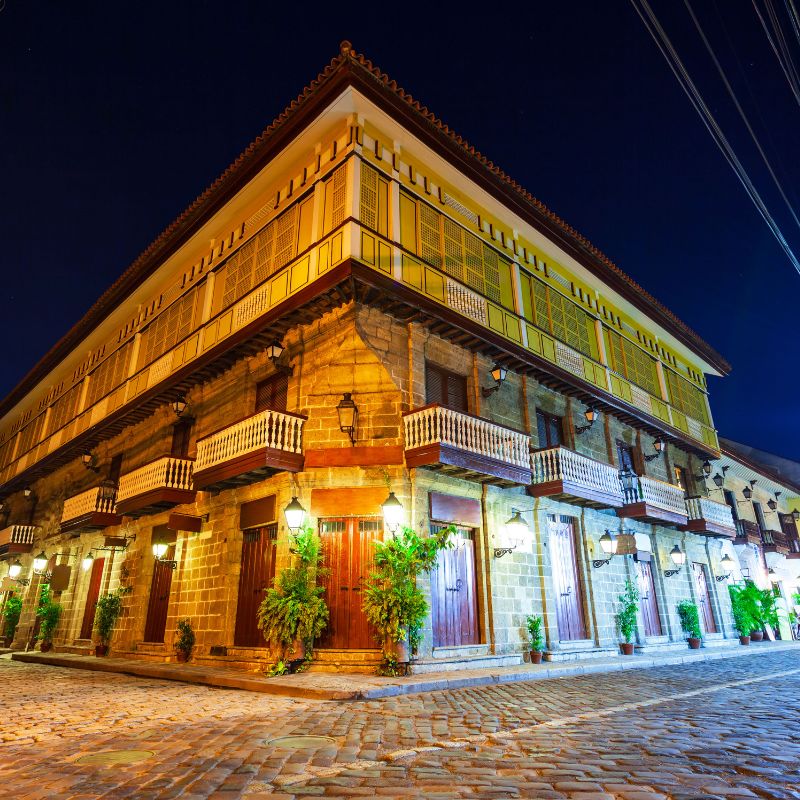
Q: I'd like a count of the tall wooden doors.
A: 8